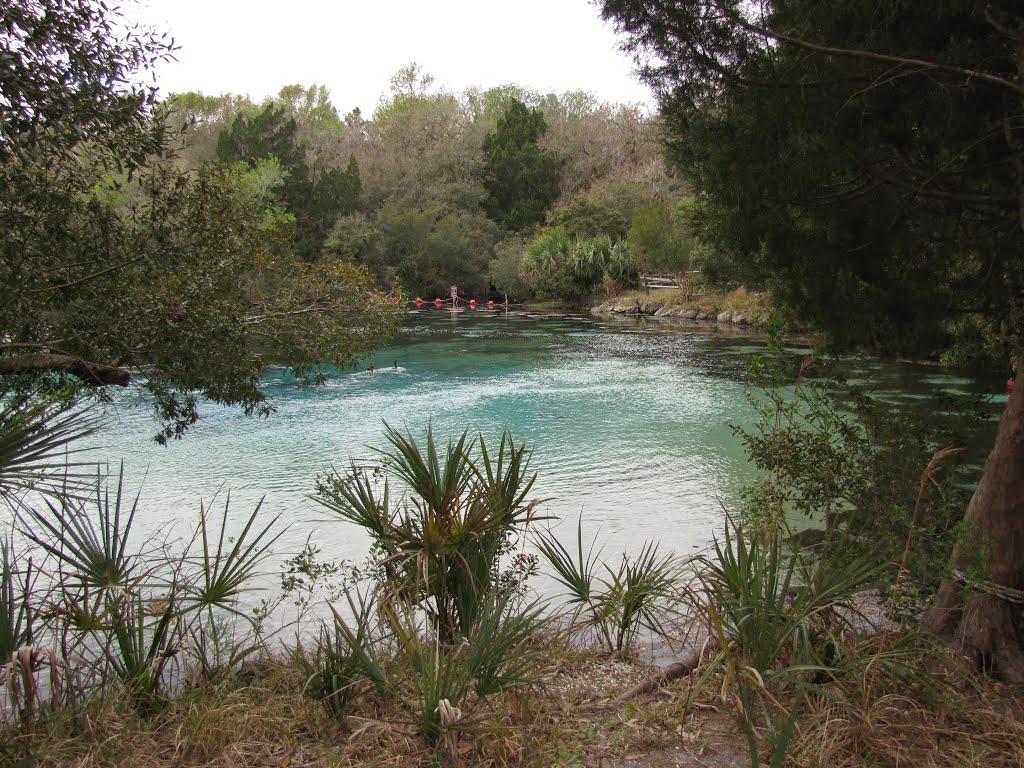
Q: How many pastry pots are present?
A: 0